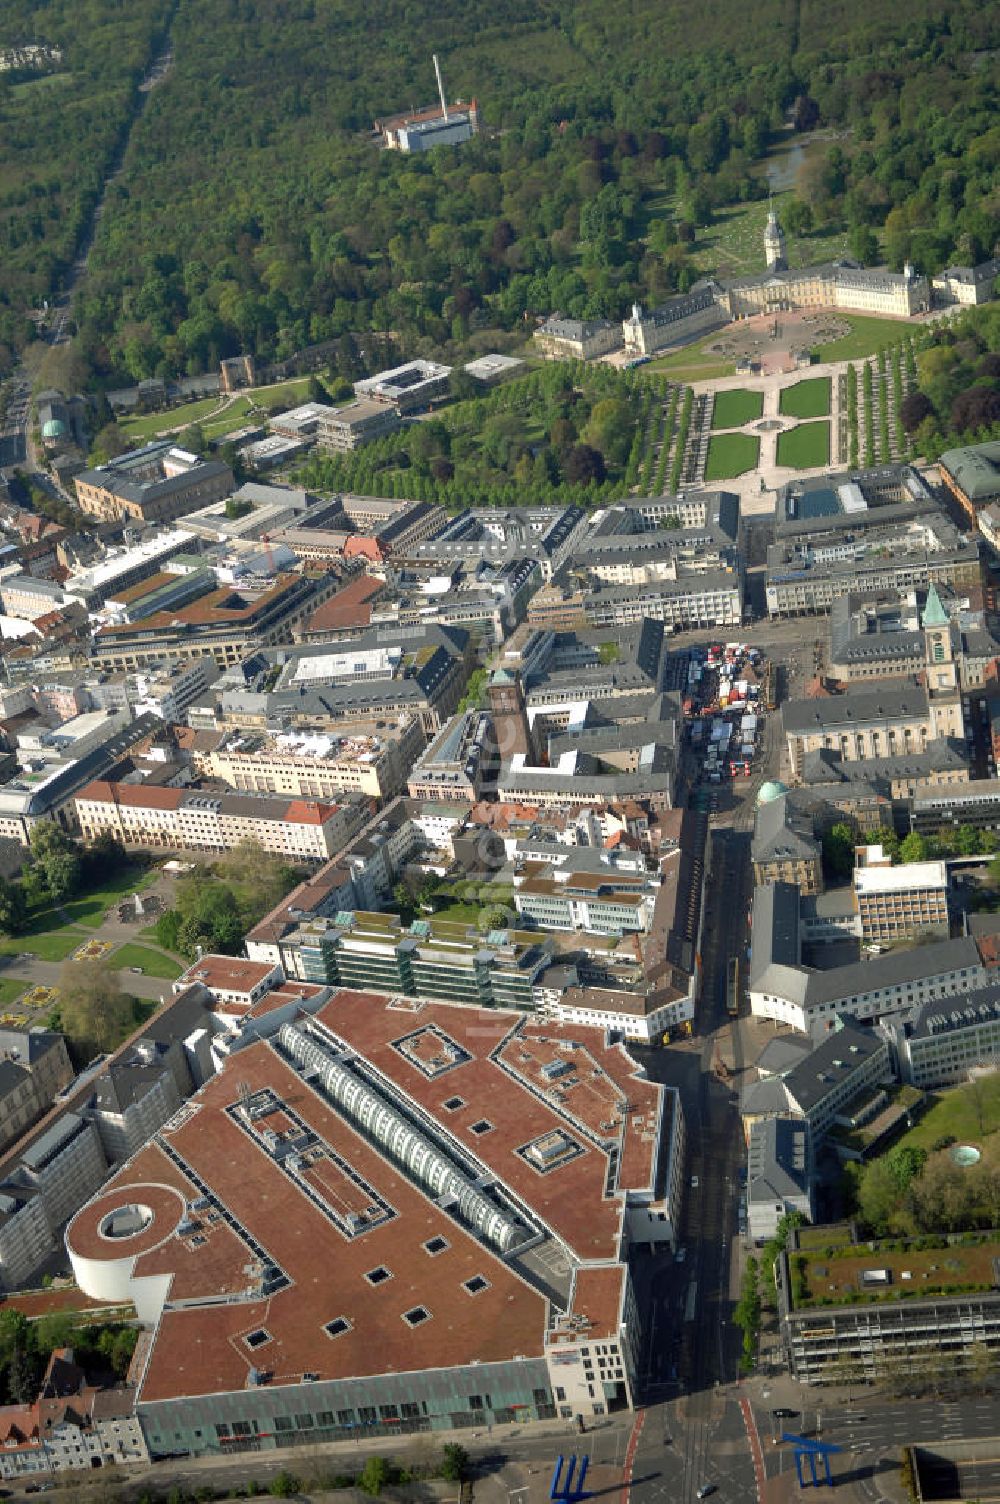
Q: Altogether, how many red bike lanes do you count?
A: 2